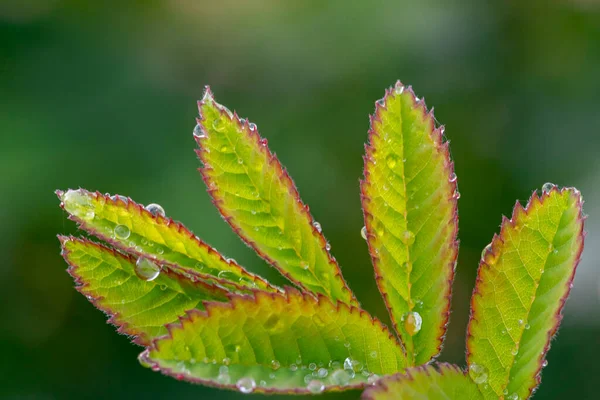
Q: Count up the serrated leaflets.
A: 7